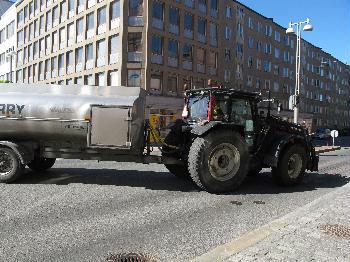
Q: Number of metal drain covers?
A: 2